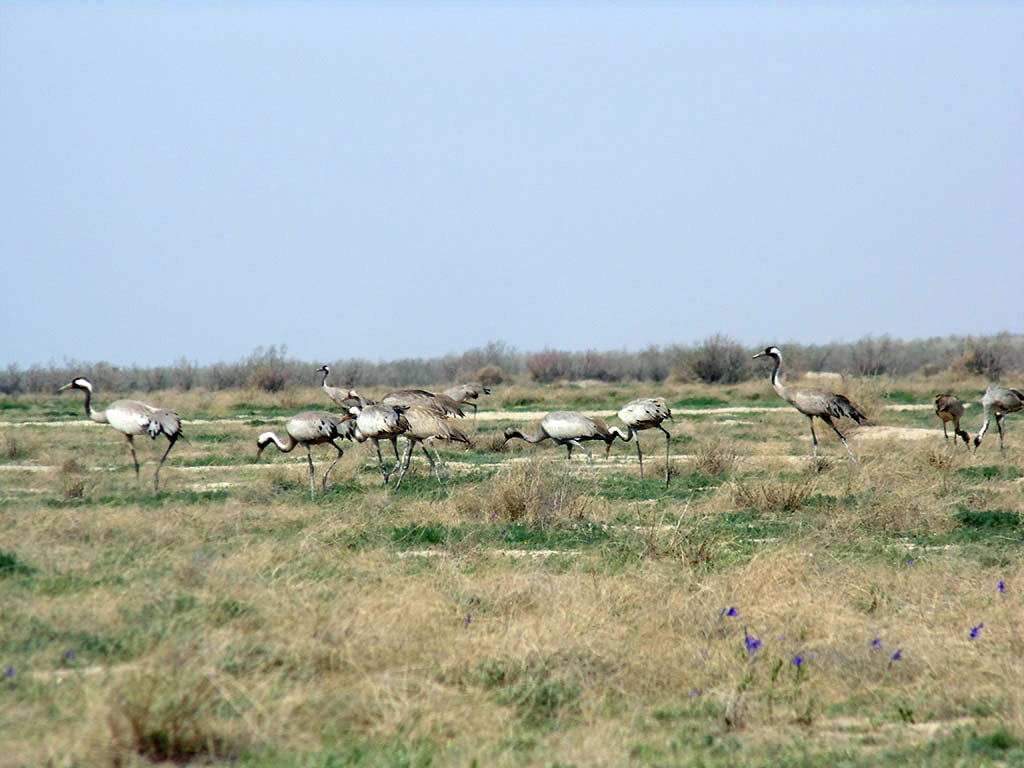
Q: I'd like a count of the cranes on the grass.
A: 12